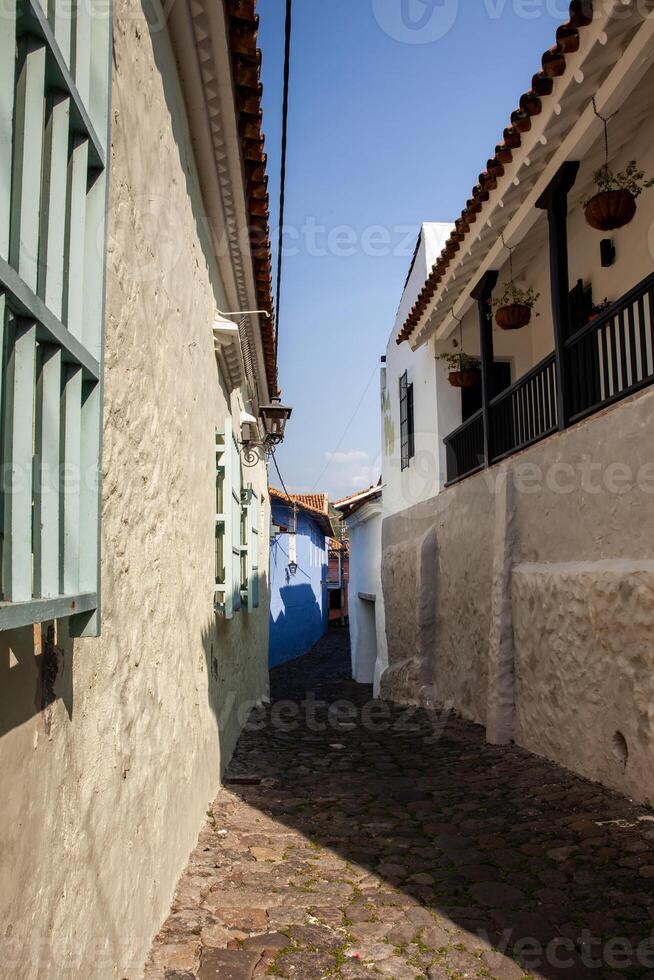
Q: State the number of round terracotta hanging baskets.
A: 3